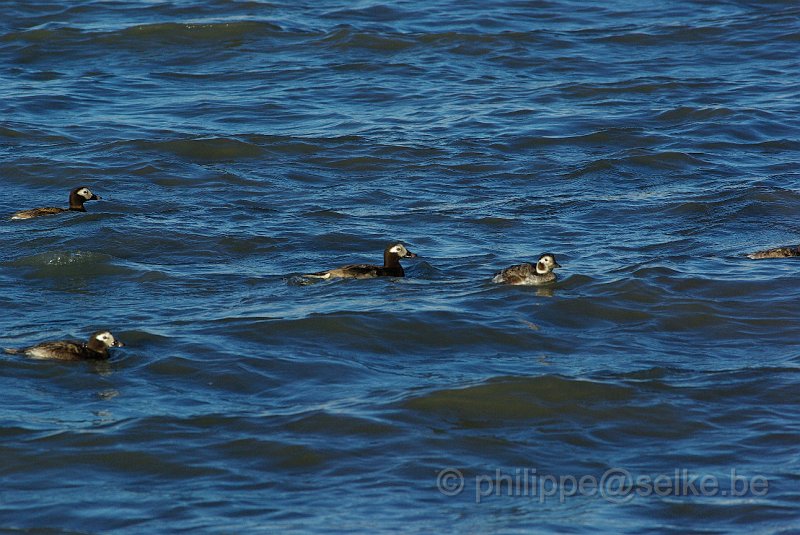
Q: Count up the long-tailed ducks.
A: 5